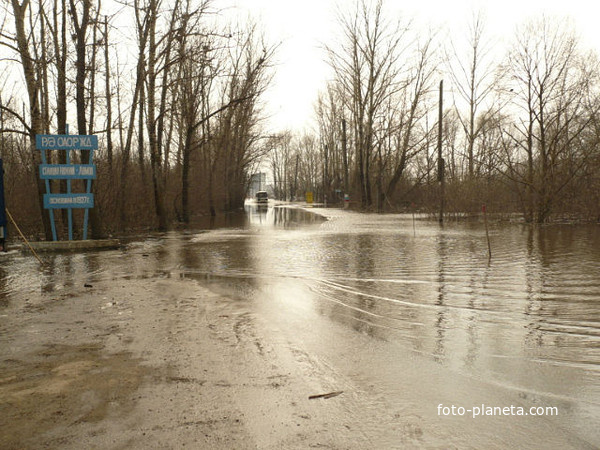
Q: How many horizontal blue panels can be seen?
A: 3